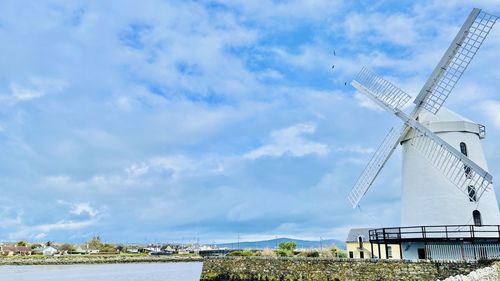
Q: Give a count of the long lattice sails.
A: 4